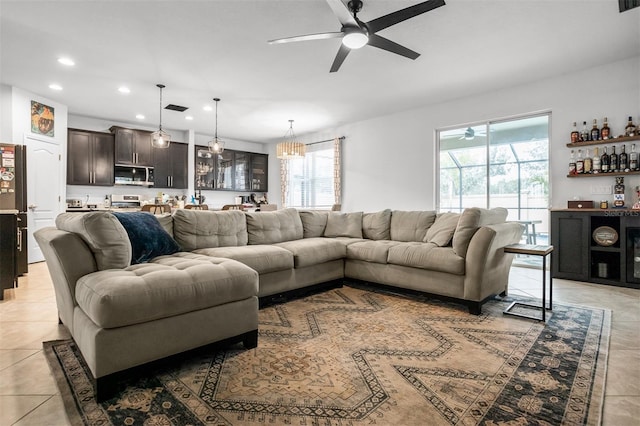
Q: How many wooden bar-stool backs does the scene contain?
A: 3